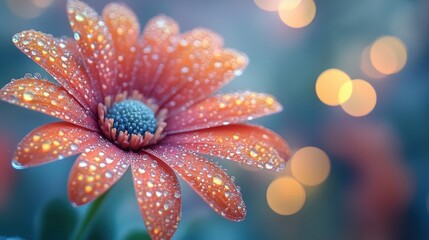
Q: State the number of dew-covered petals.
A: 13